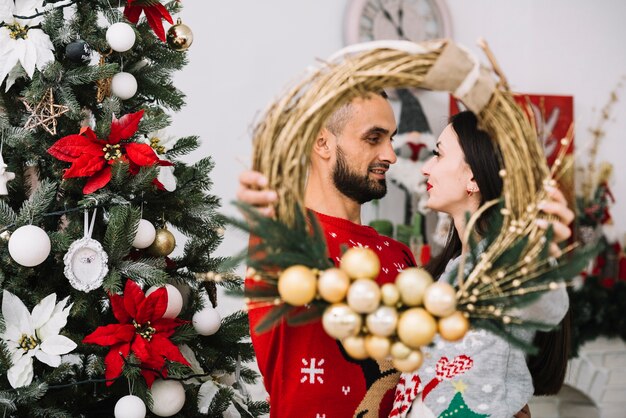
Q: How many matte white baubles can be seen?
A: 8